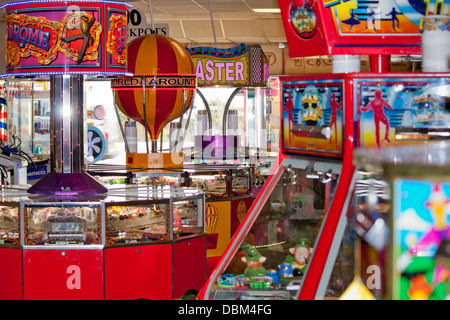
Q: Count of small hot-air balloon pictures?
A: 2